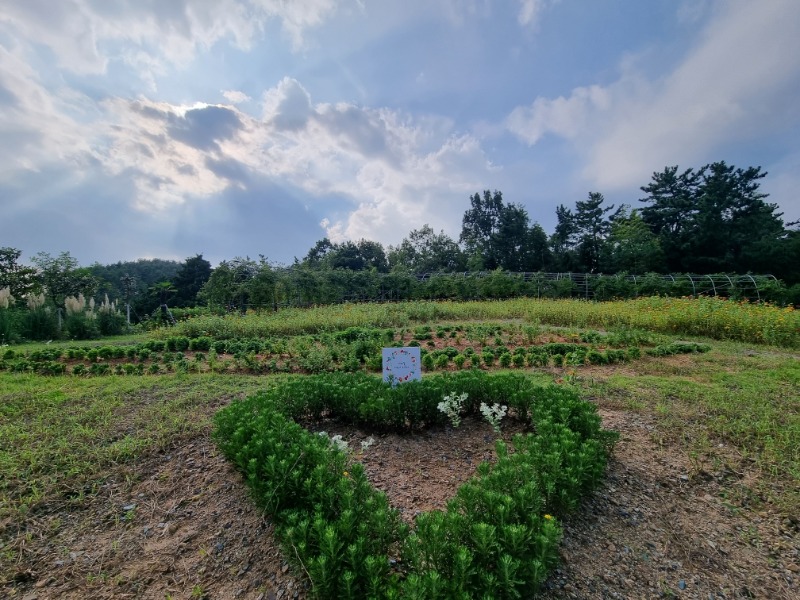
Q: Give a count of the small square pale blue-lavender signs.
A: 1